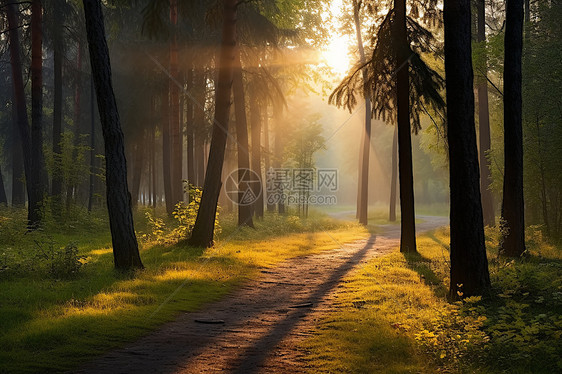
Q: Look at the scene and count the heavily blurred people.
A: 0